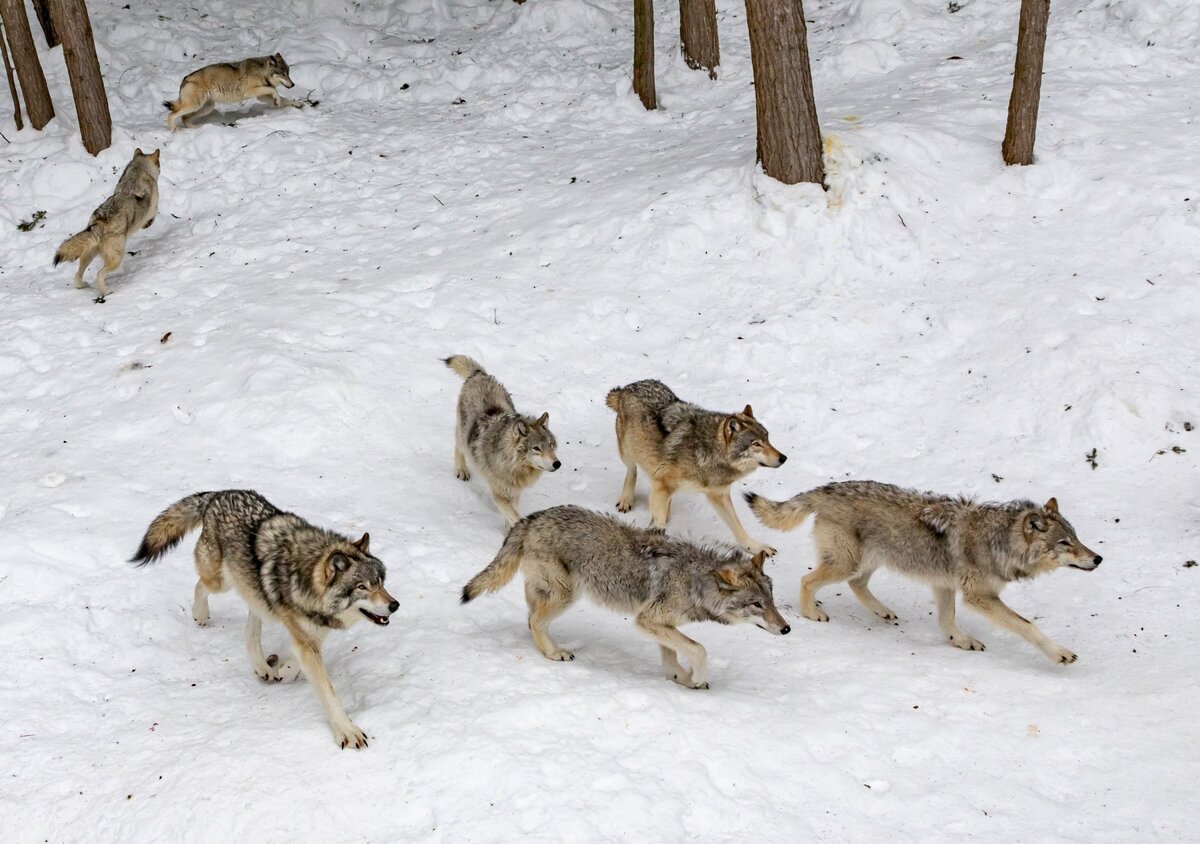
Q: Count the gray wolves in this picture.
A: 7